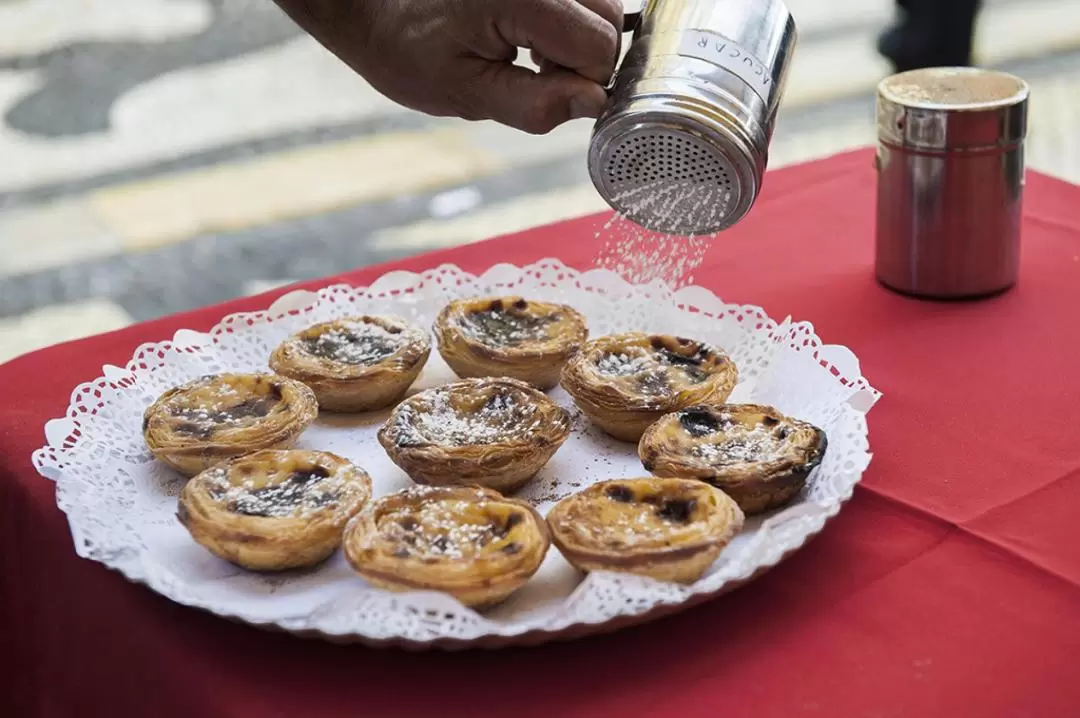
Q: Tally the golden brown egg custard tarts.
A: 9